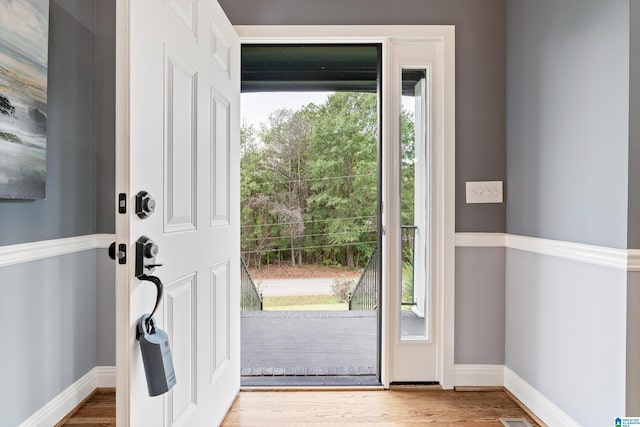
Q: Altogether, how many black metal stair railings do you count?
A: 2